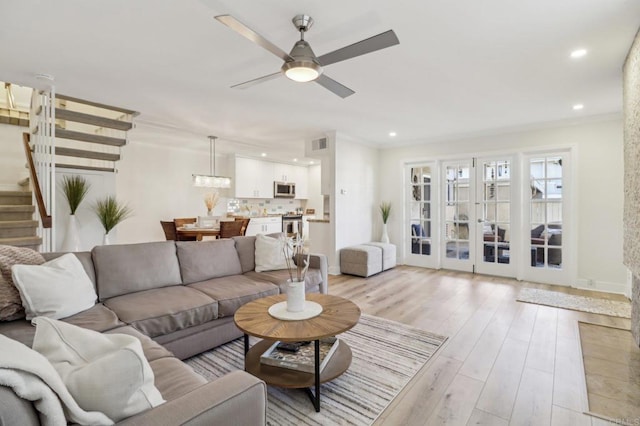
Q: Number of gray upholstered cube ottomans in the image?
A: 2